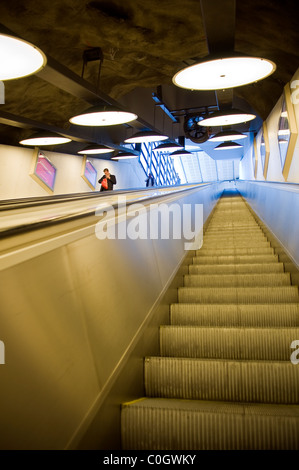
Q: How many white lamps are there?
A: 12